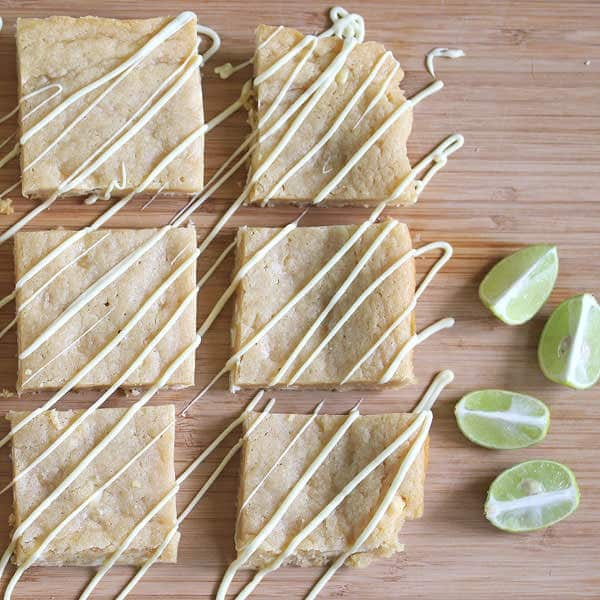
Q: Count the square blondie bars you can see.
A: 6